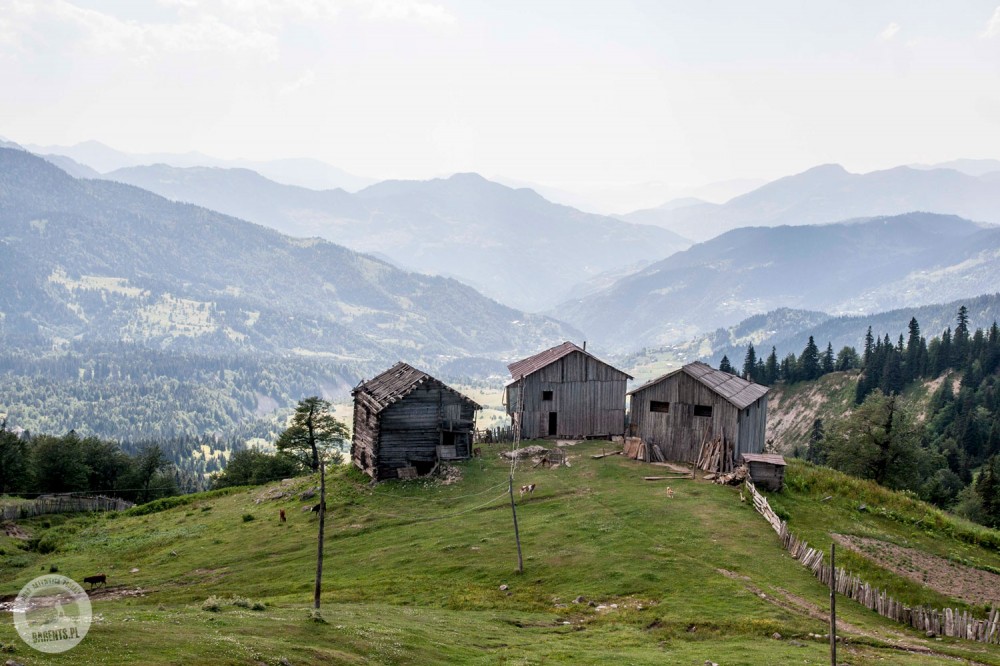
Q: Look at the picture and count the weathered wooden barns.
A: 3